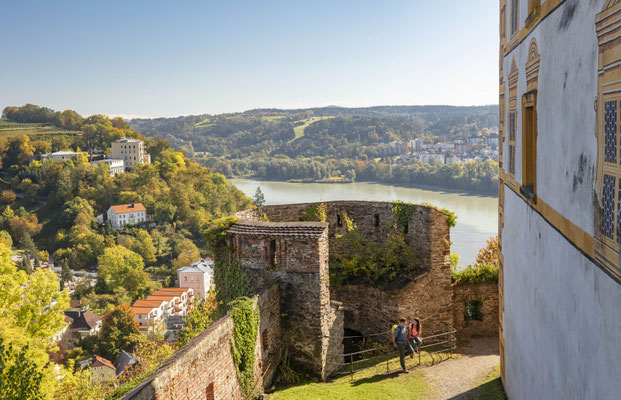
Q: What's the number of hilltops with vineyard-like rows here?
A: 1